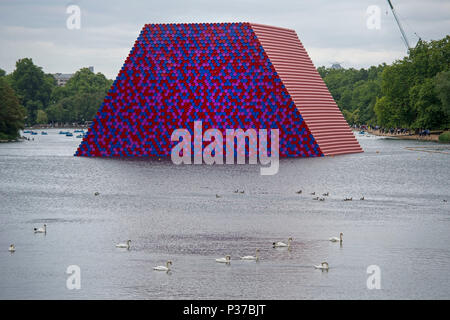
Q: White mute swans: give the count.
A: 9